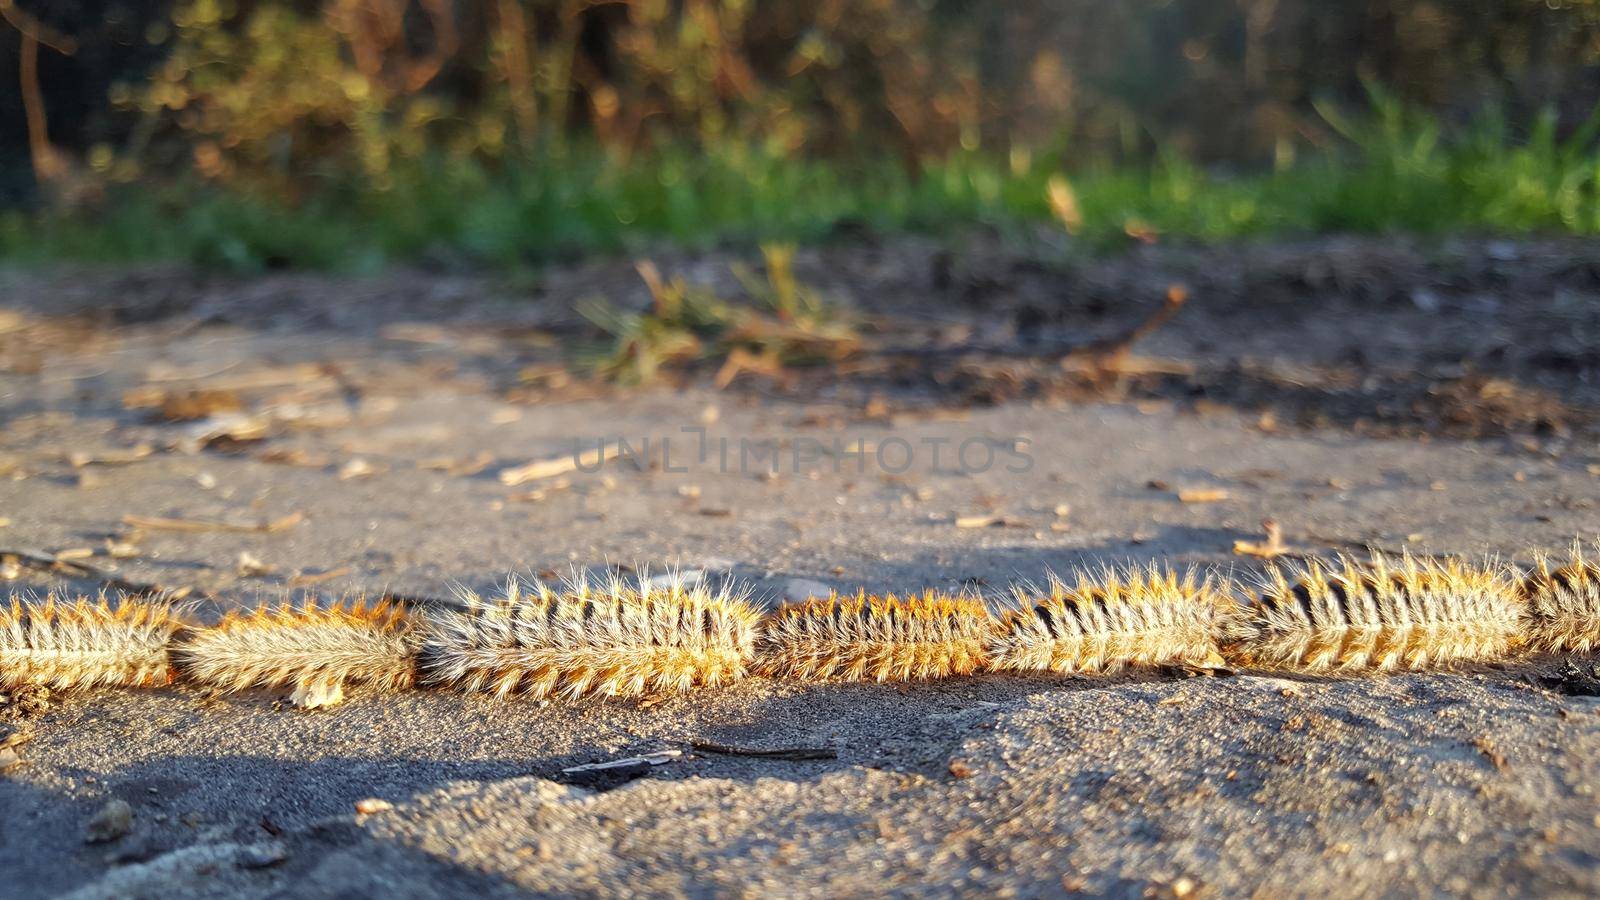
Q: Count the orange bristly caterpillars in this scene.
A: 7